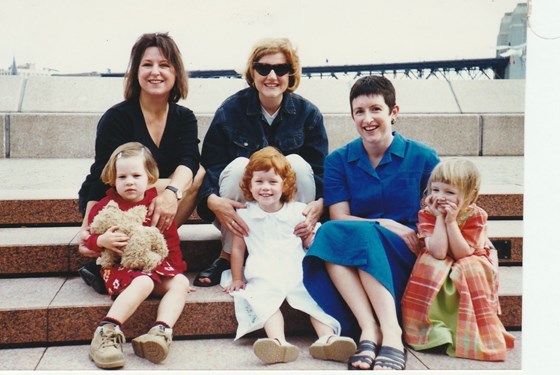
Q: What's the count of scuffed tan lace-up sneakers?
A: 2